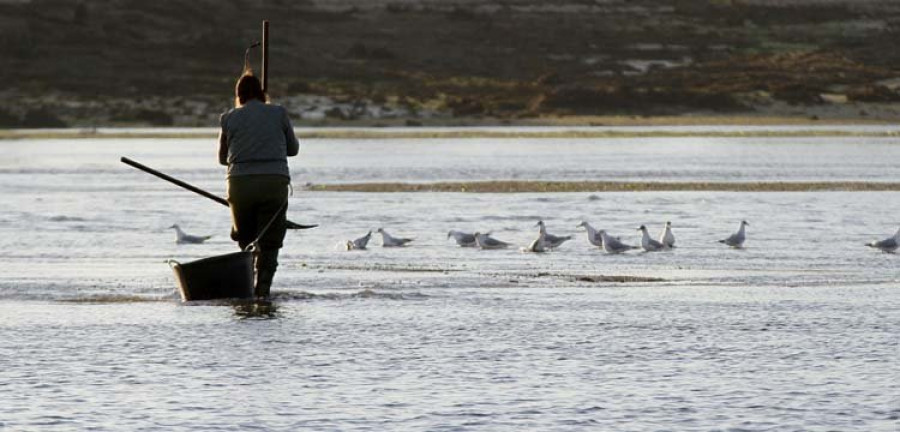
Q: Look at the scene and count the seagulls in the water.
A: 13